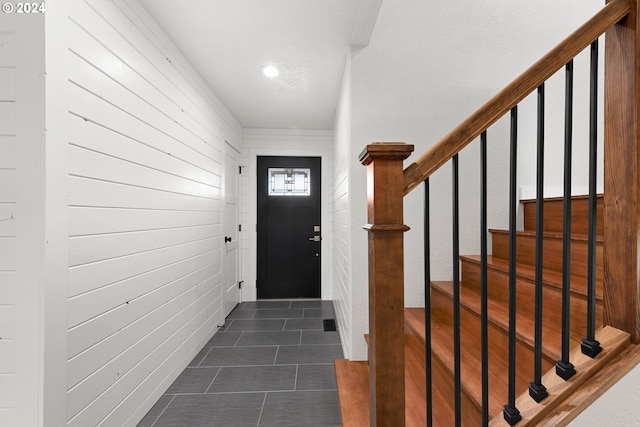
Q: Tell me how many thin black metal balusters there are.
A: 7